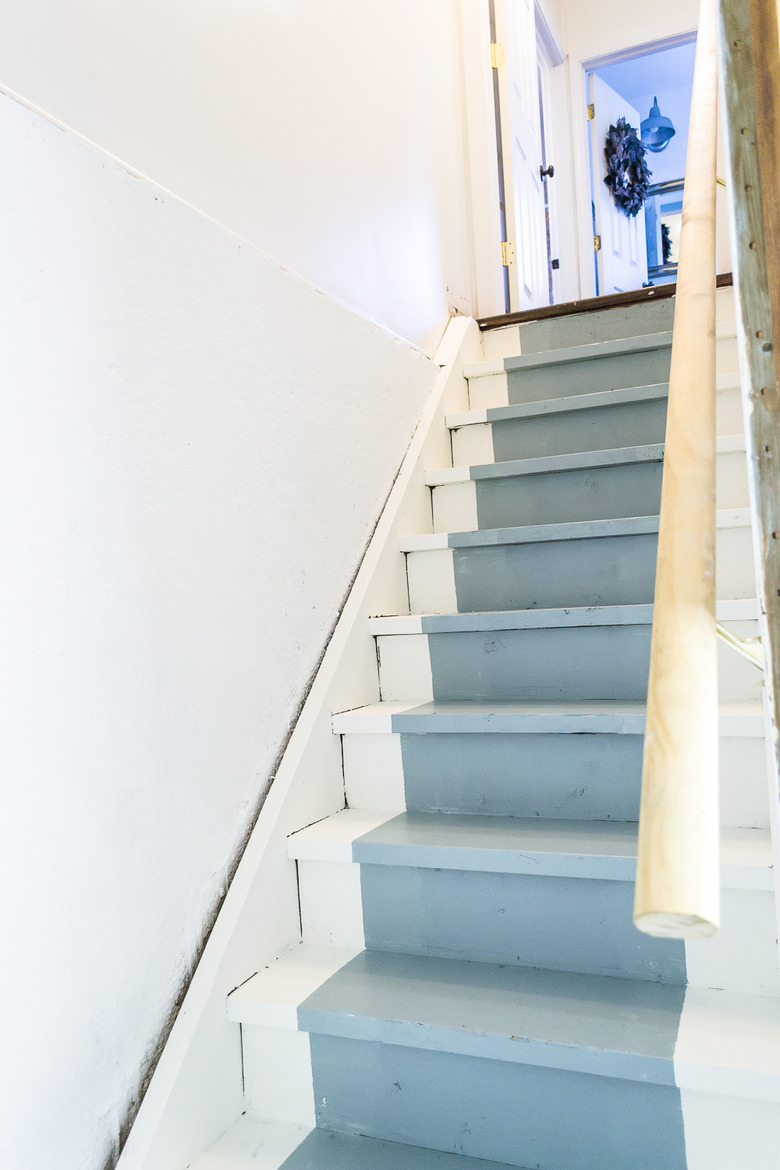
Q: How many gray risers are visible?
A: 9